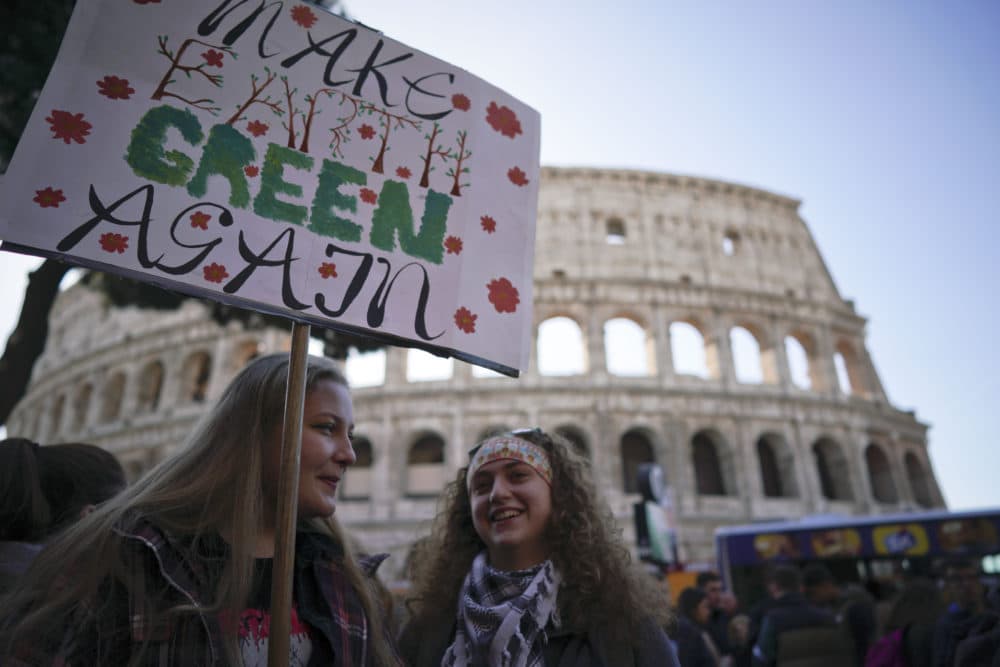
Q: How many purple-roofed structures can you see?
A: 1